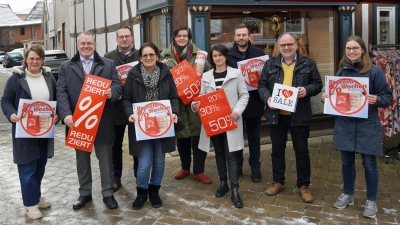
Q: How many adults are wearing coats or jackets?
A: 9